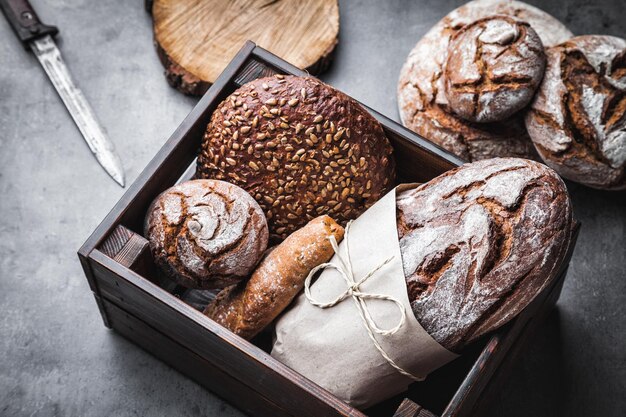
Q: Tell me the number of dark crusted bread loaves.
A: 6